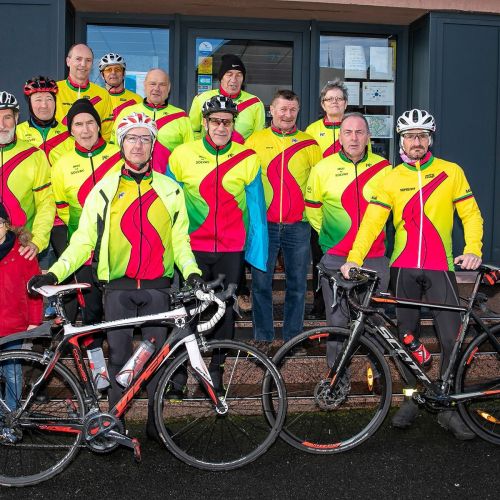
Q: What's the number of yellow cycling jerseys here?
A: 13